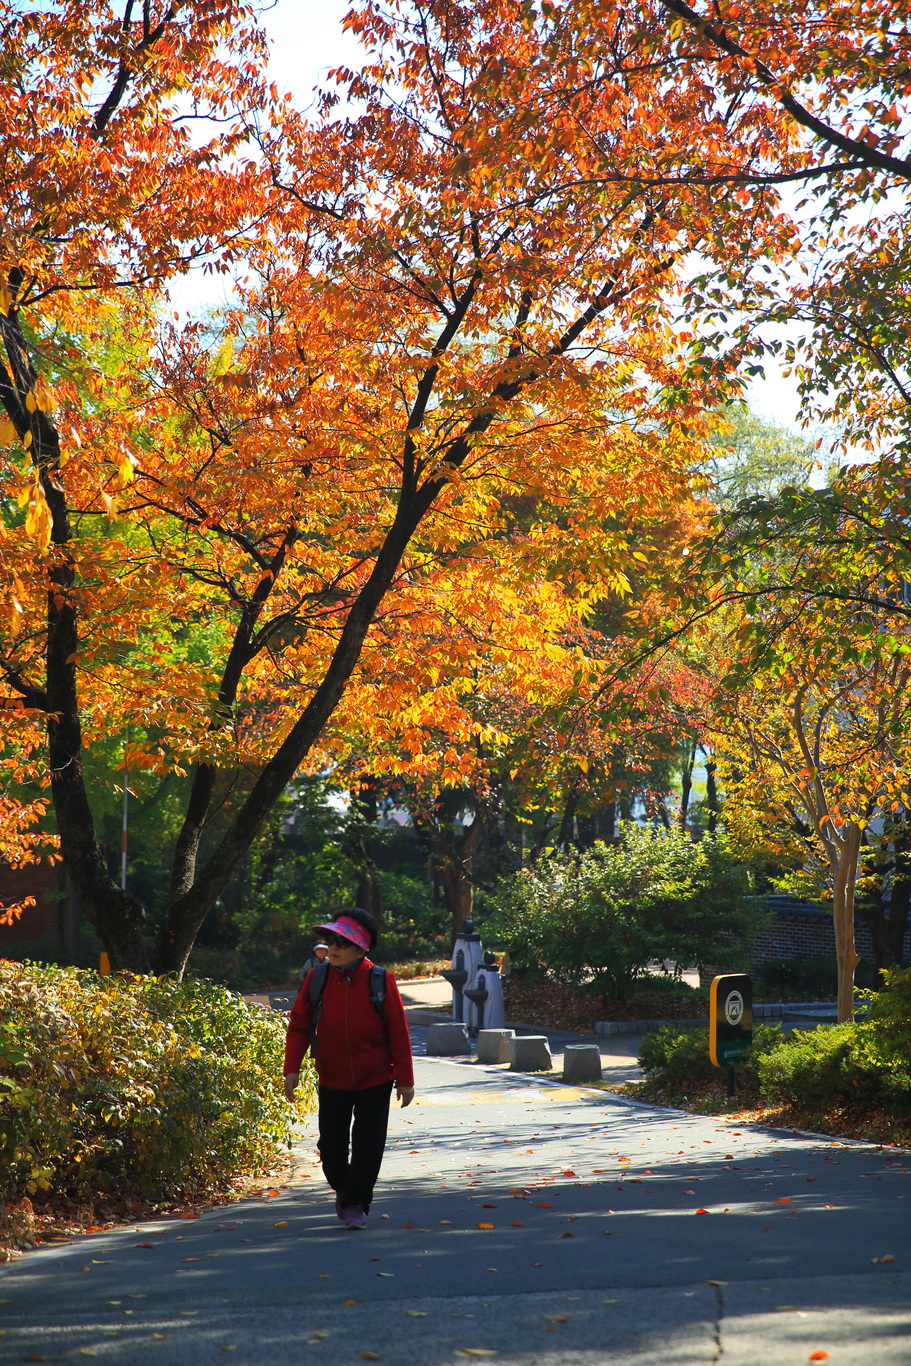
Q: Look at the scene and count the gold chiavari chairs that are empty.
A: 0